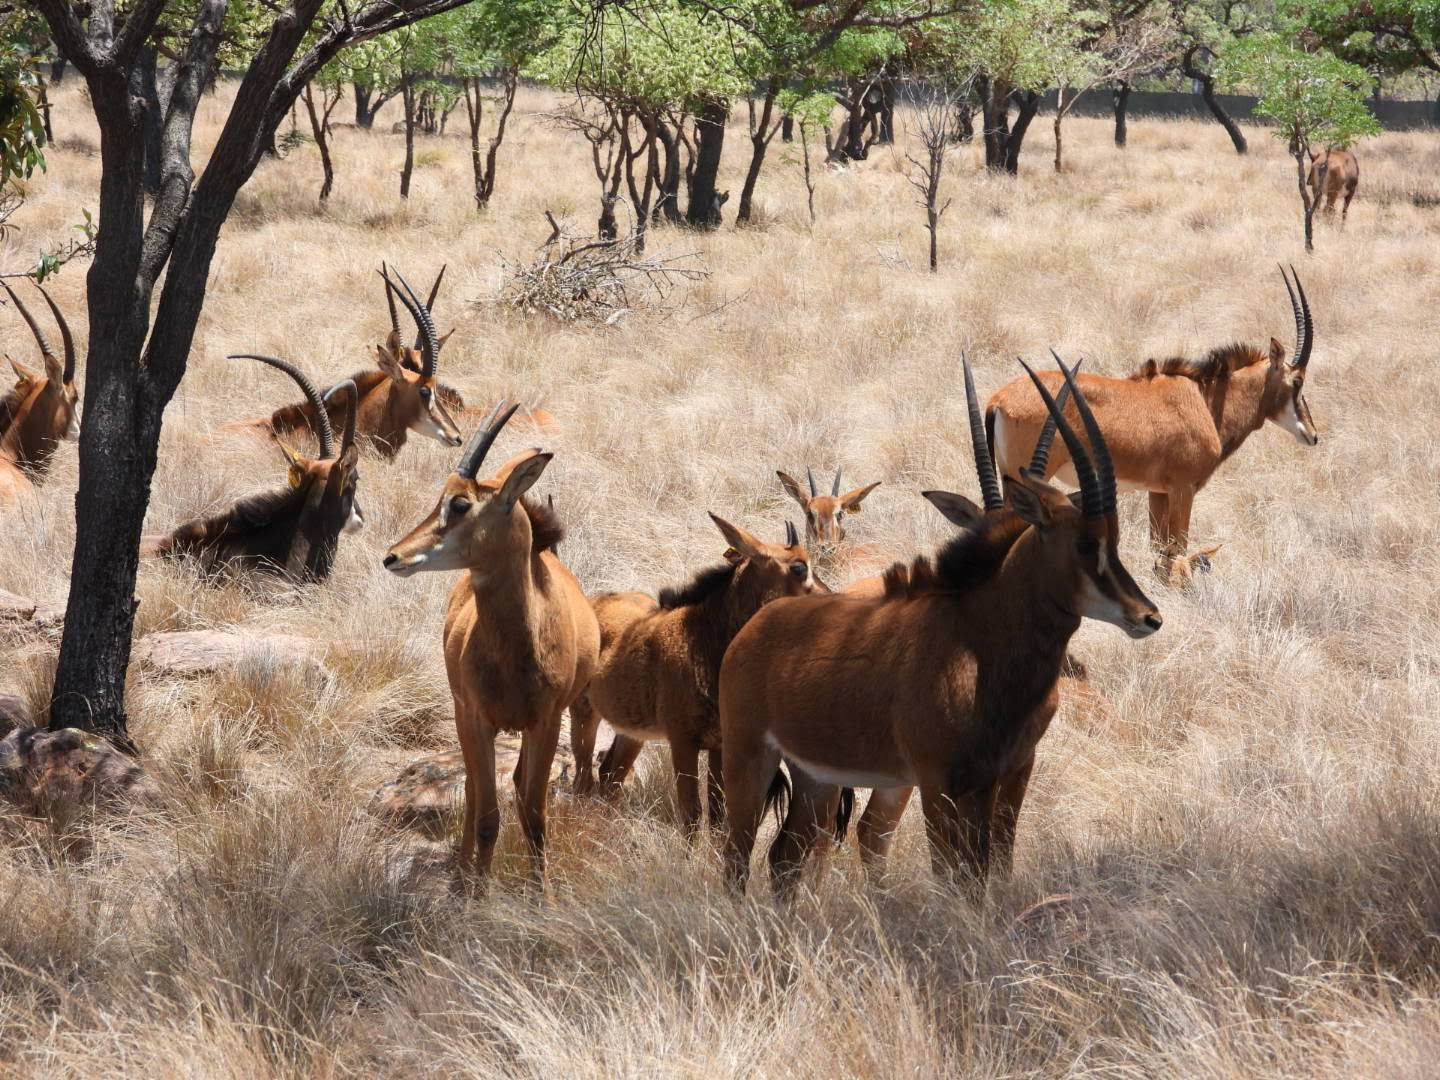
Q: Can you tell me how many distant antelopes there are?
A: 1